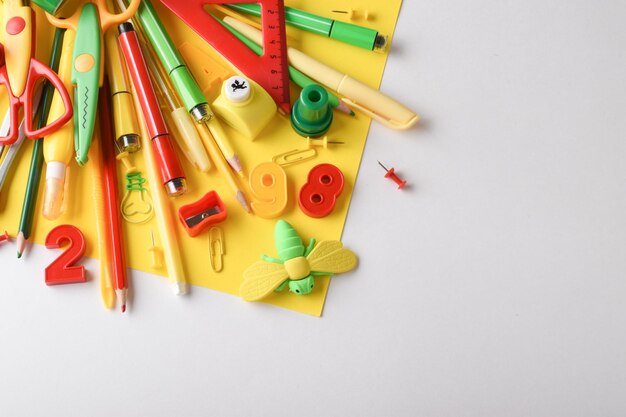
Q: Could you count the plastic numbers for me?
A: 3